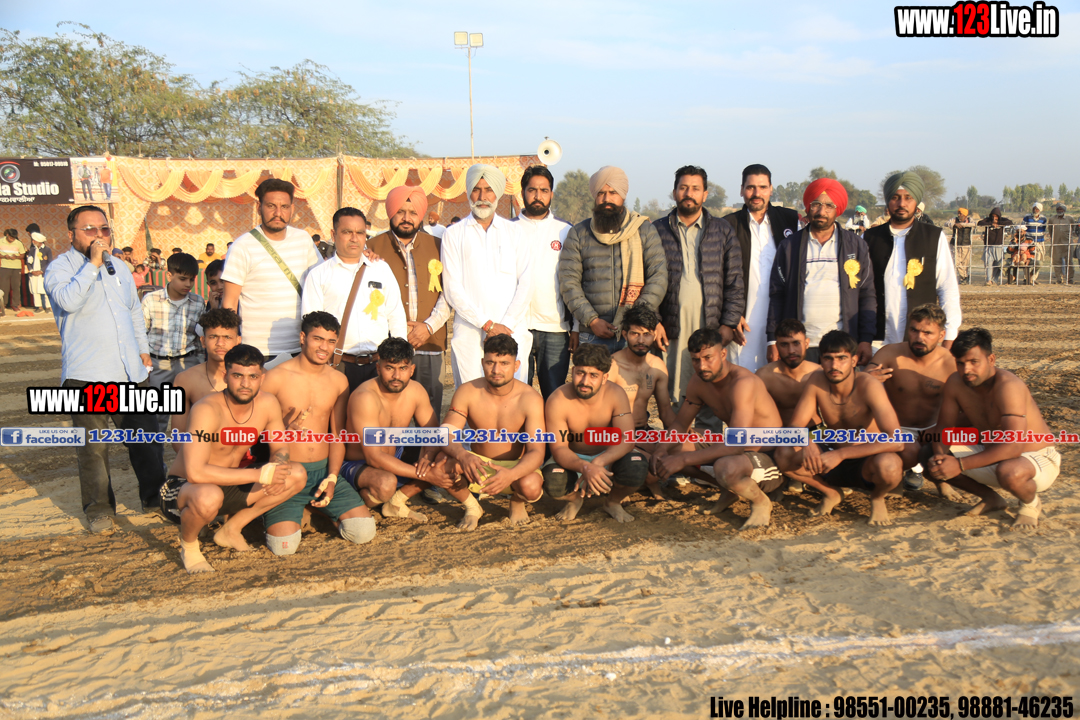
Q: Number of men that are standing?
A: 11